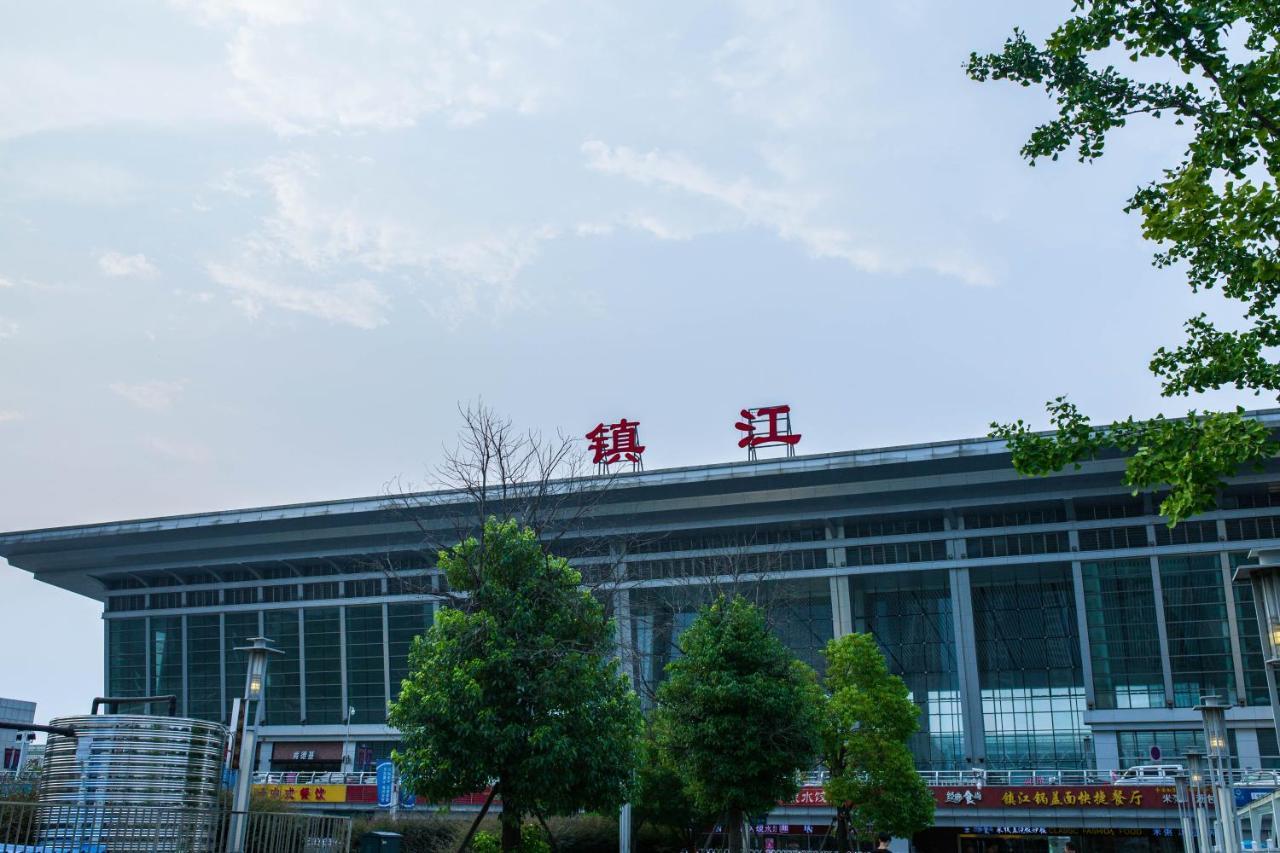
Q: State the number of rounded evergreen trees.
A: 3